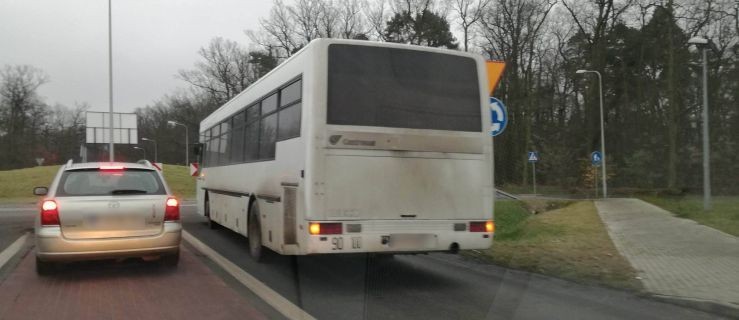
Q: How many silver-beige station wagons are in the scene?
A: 1